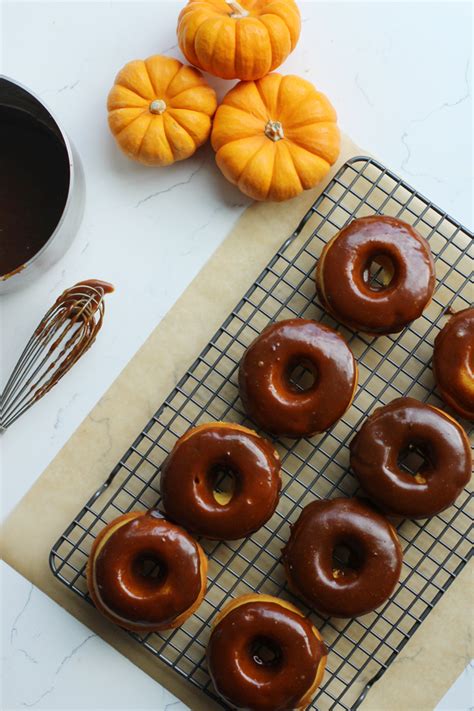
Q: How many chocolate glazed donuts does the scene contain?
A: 8